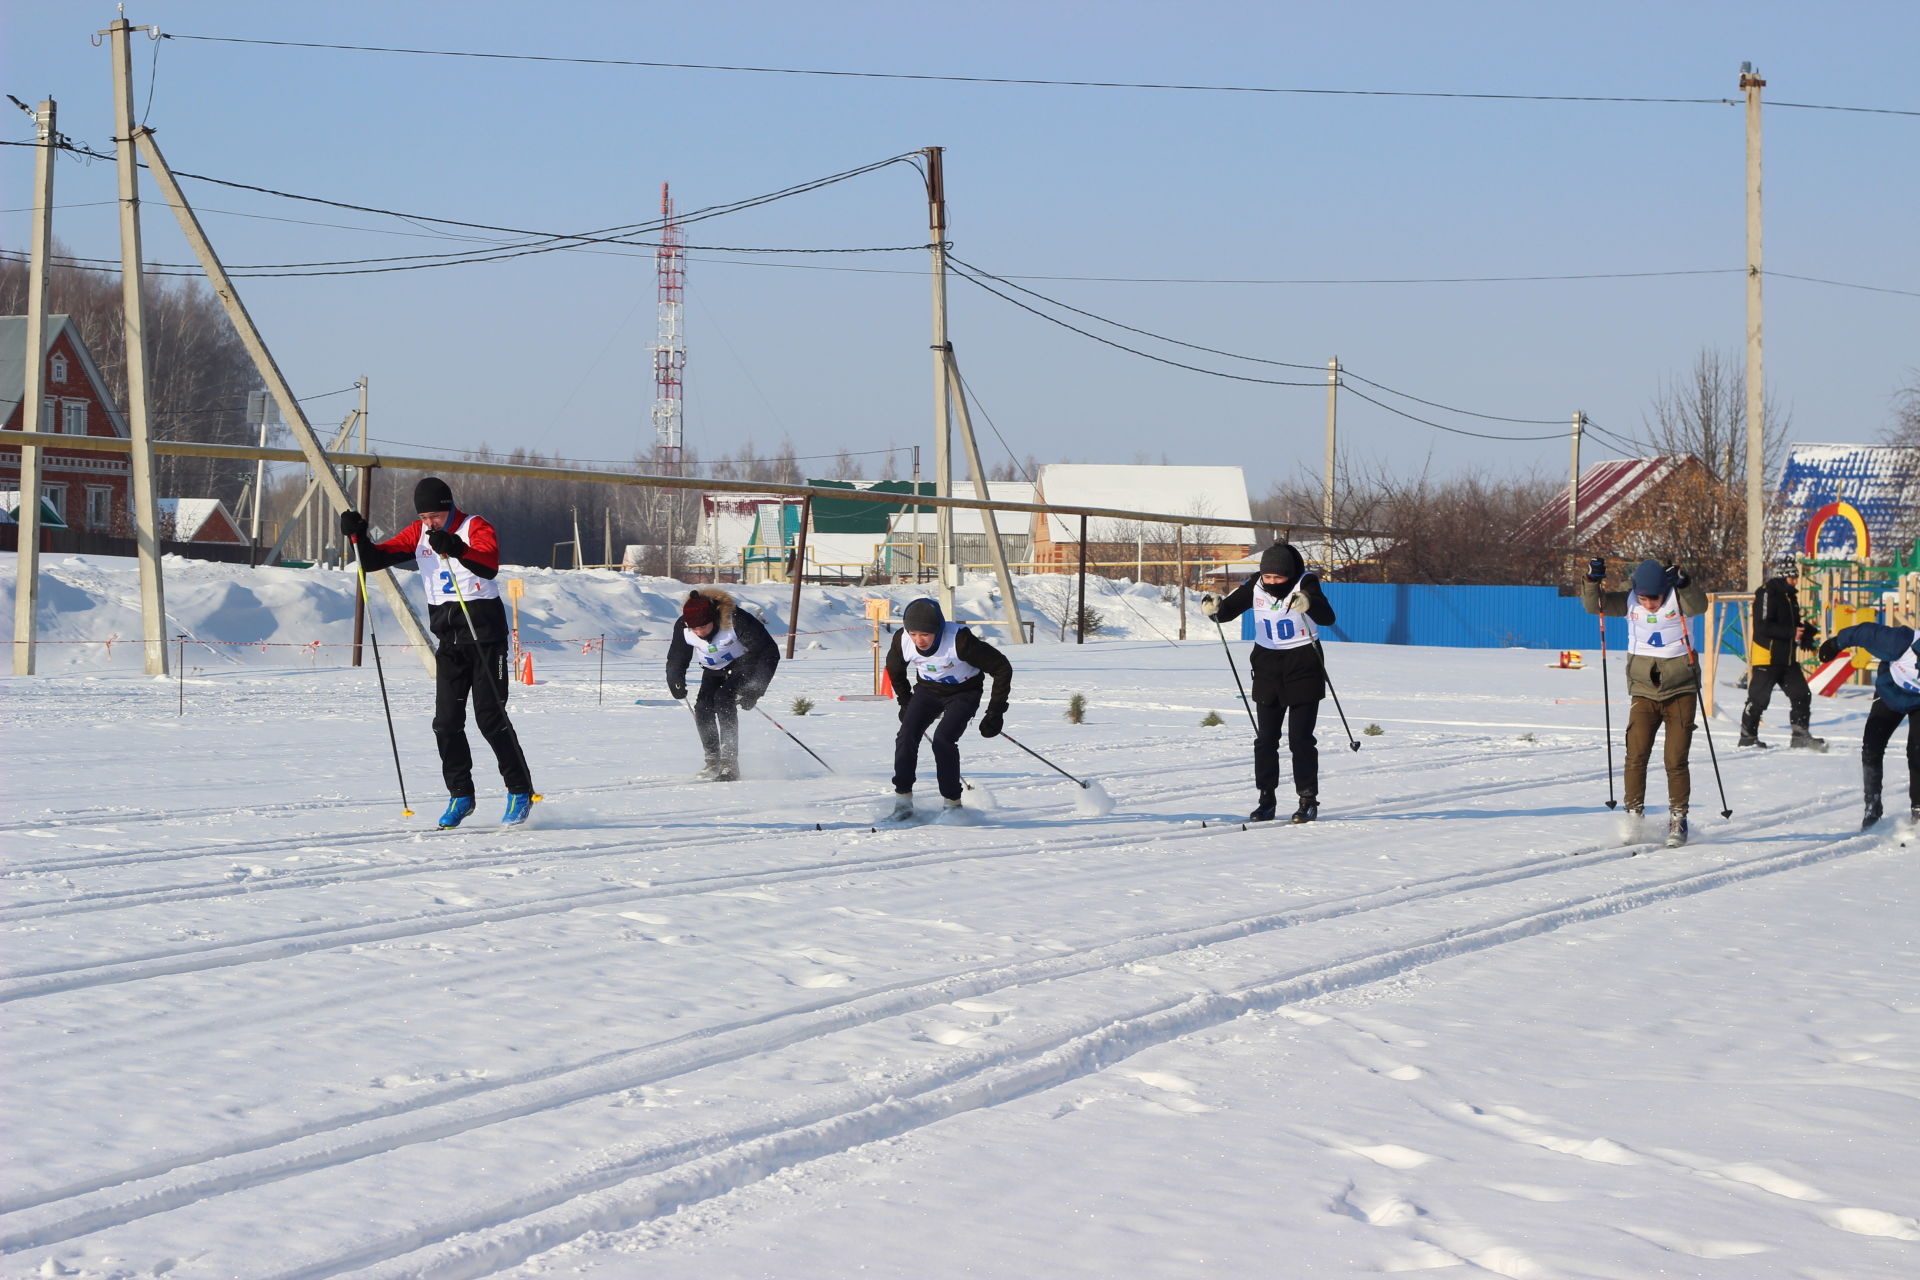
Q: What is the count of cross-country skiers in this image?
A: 6